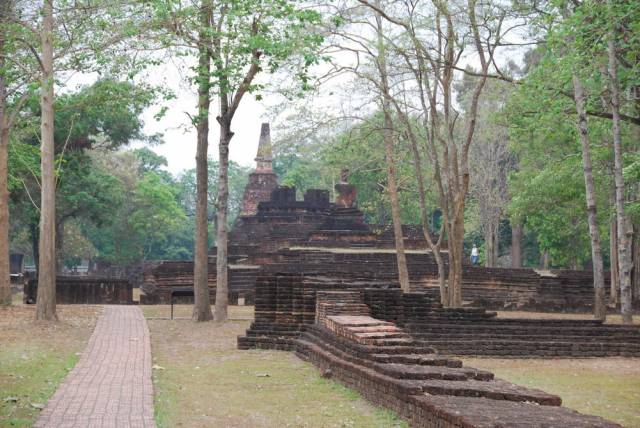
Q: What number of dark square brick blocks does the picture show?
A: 2